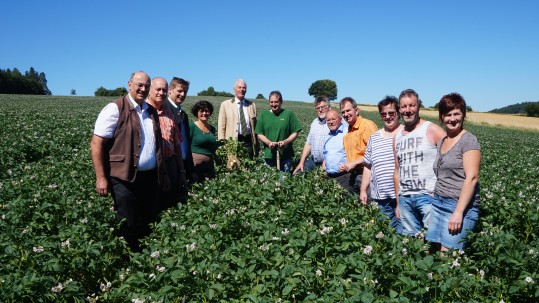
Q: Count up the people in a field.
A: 12